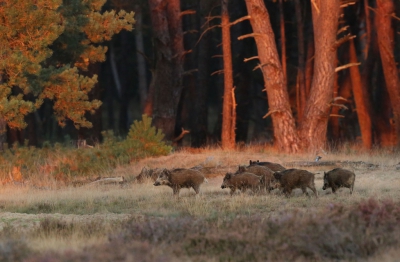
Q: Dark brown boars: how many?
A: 6